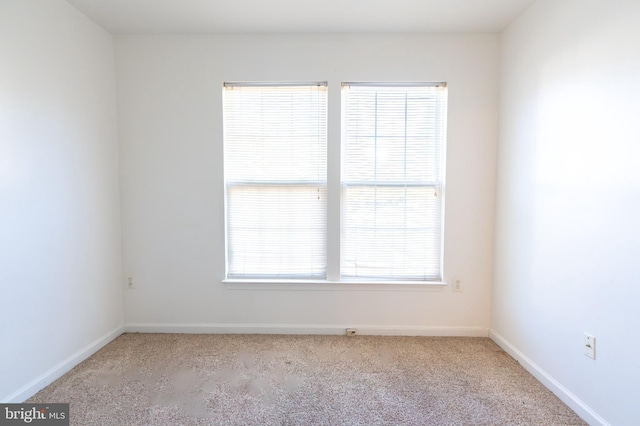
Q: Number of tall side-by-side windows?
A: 2